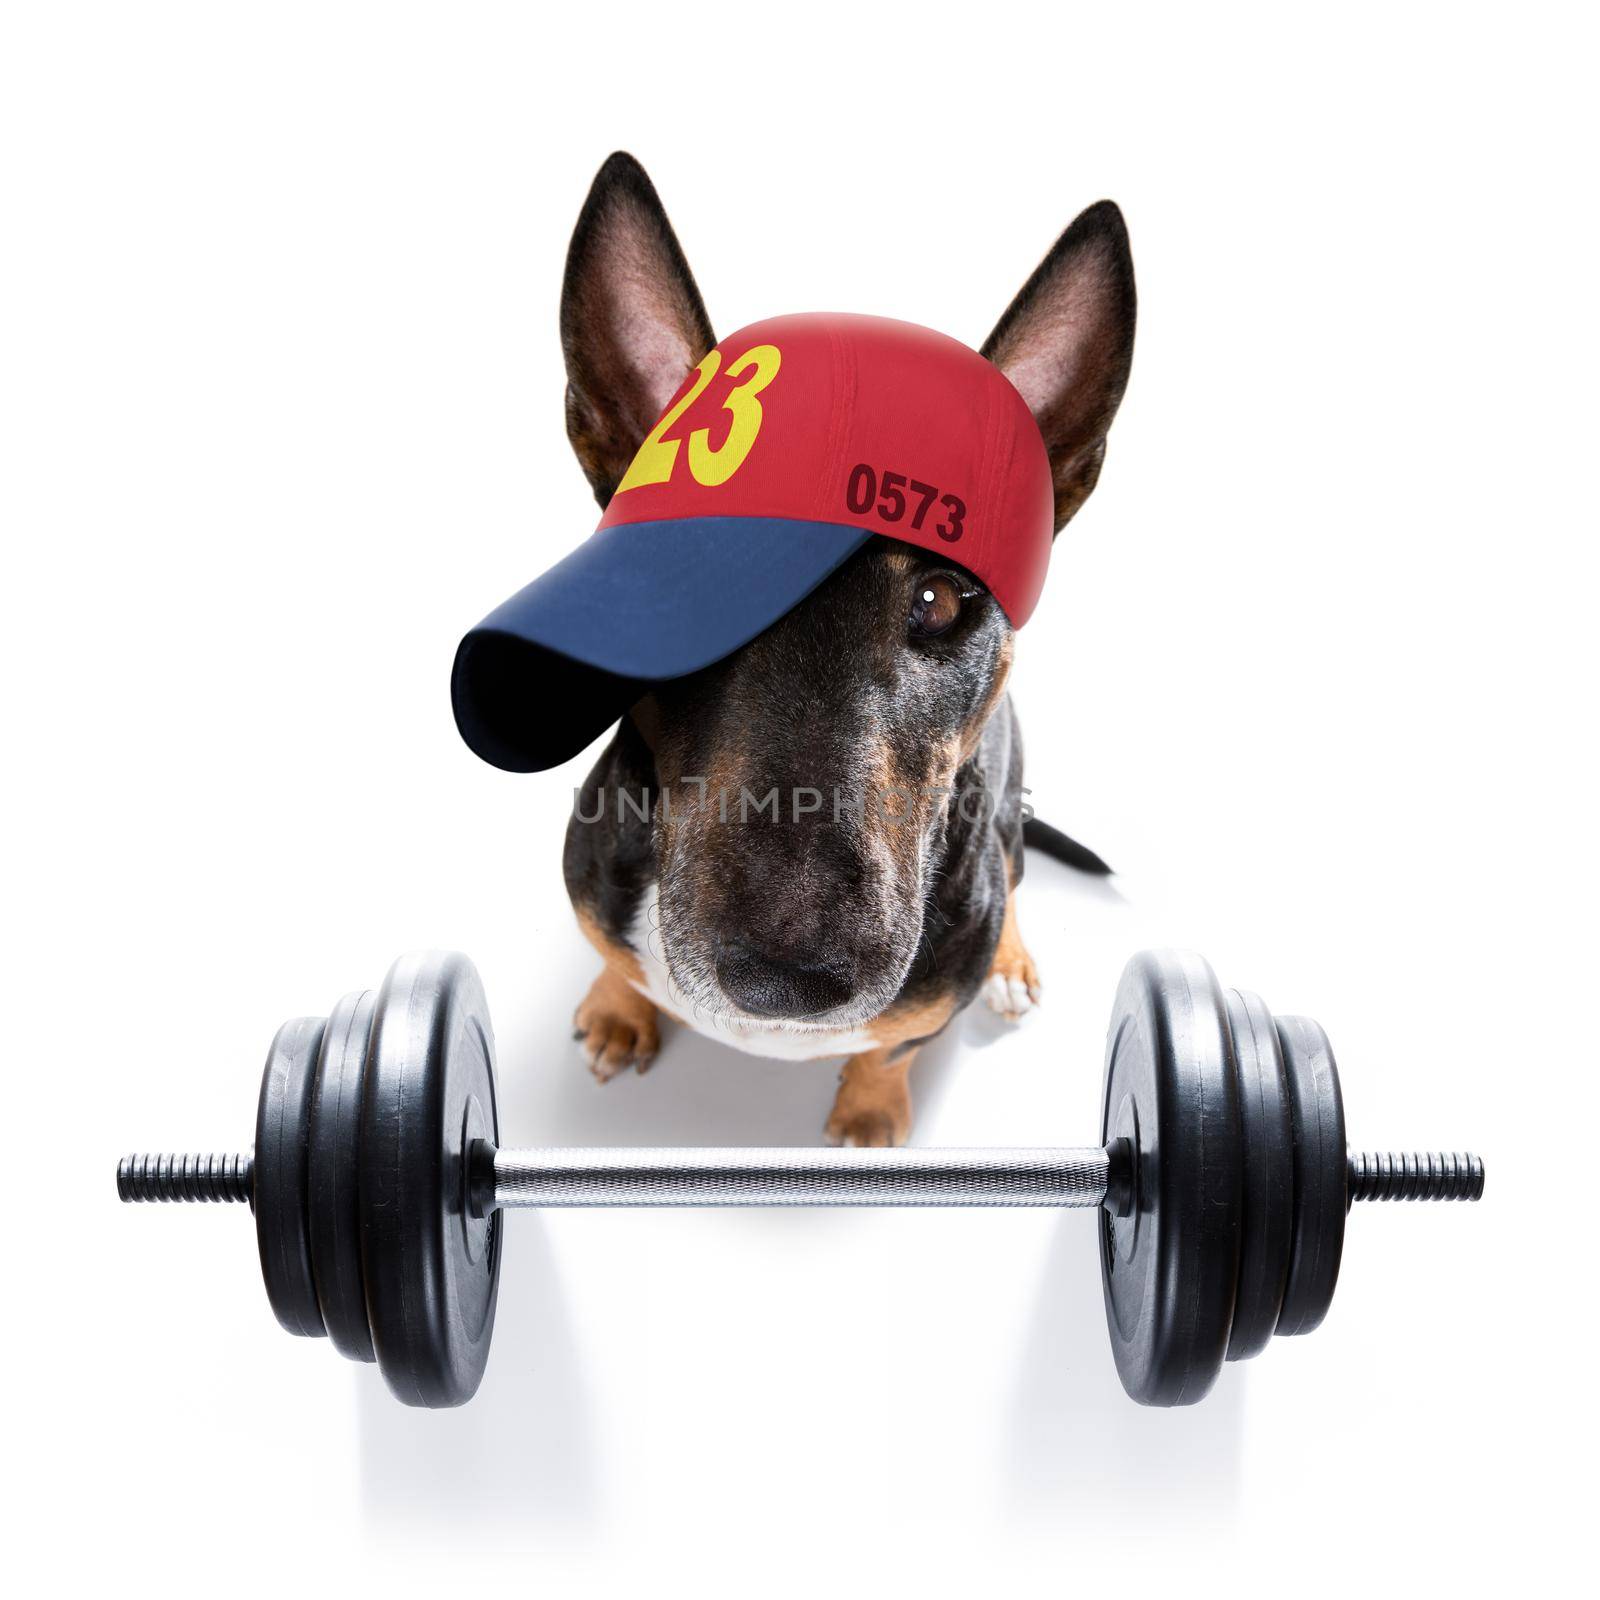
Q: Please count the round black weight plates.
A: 6